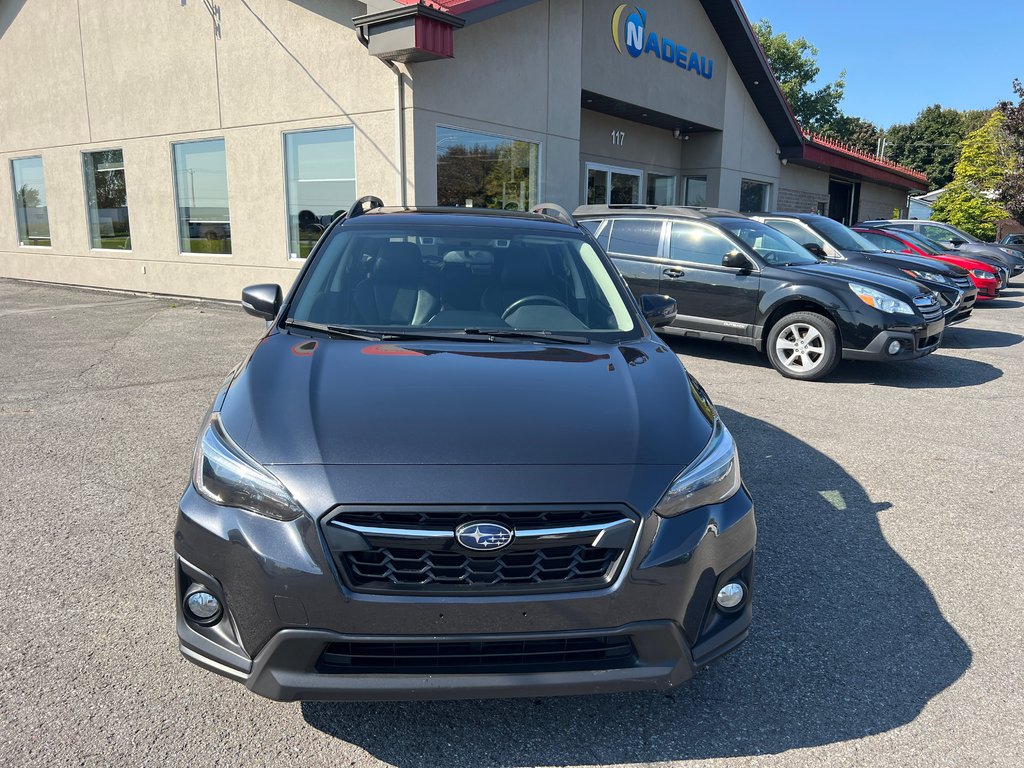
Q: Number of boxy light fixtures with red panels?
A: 1